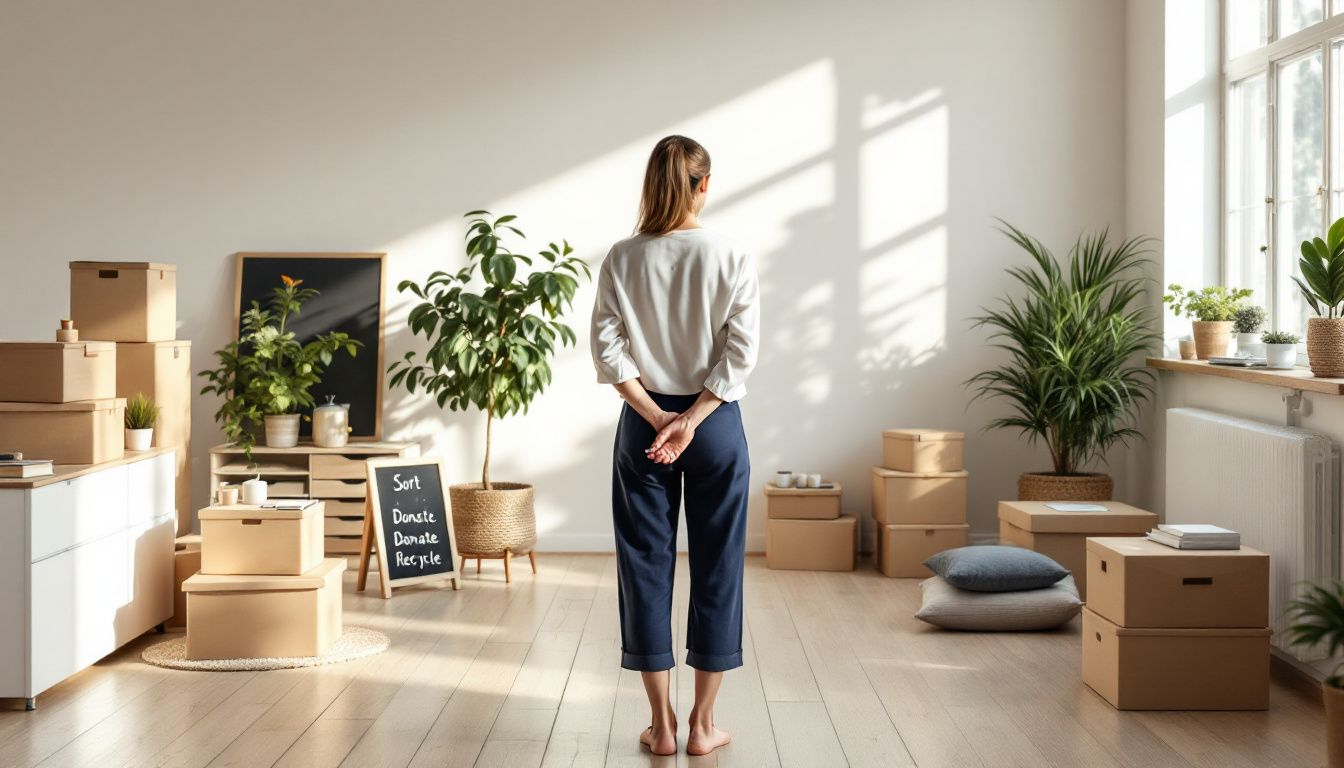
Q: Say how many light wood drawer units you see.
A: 1